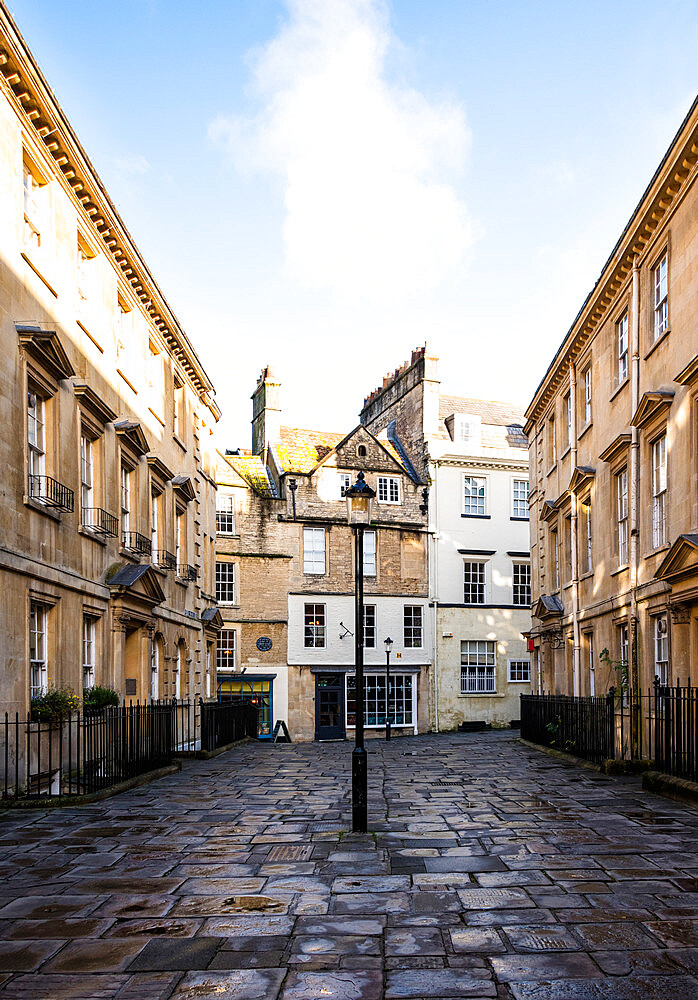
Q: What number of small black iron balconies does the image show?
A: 5